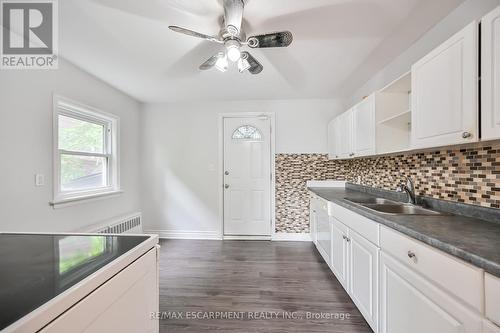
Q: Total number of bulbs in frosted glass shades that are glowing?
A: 3